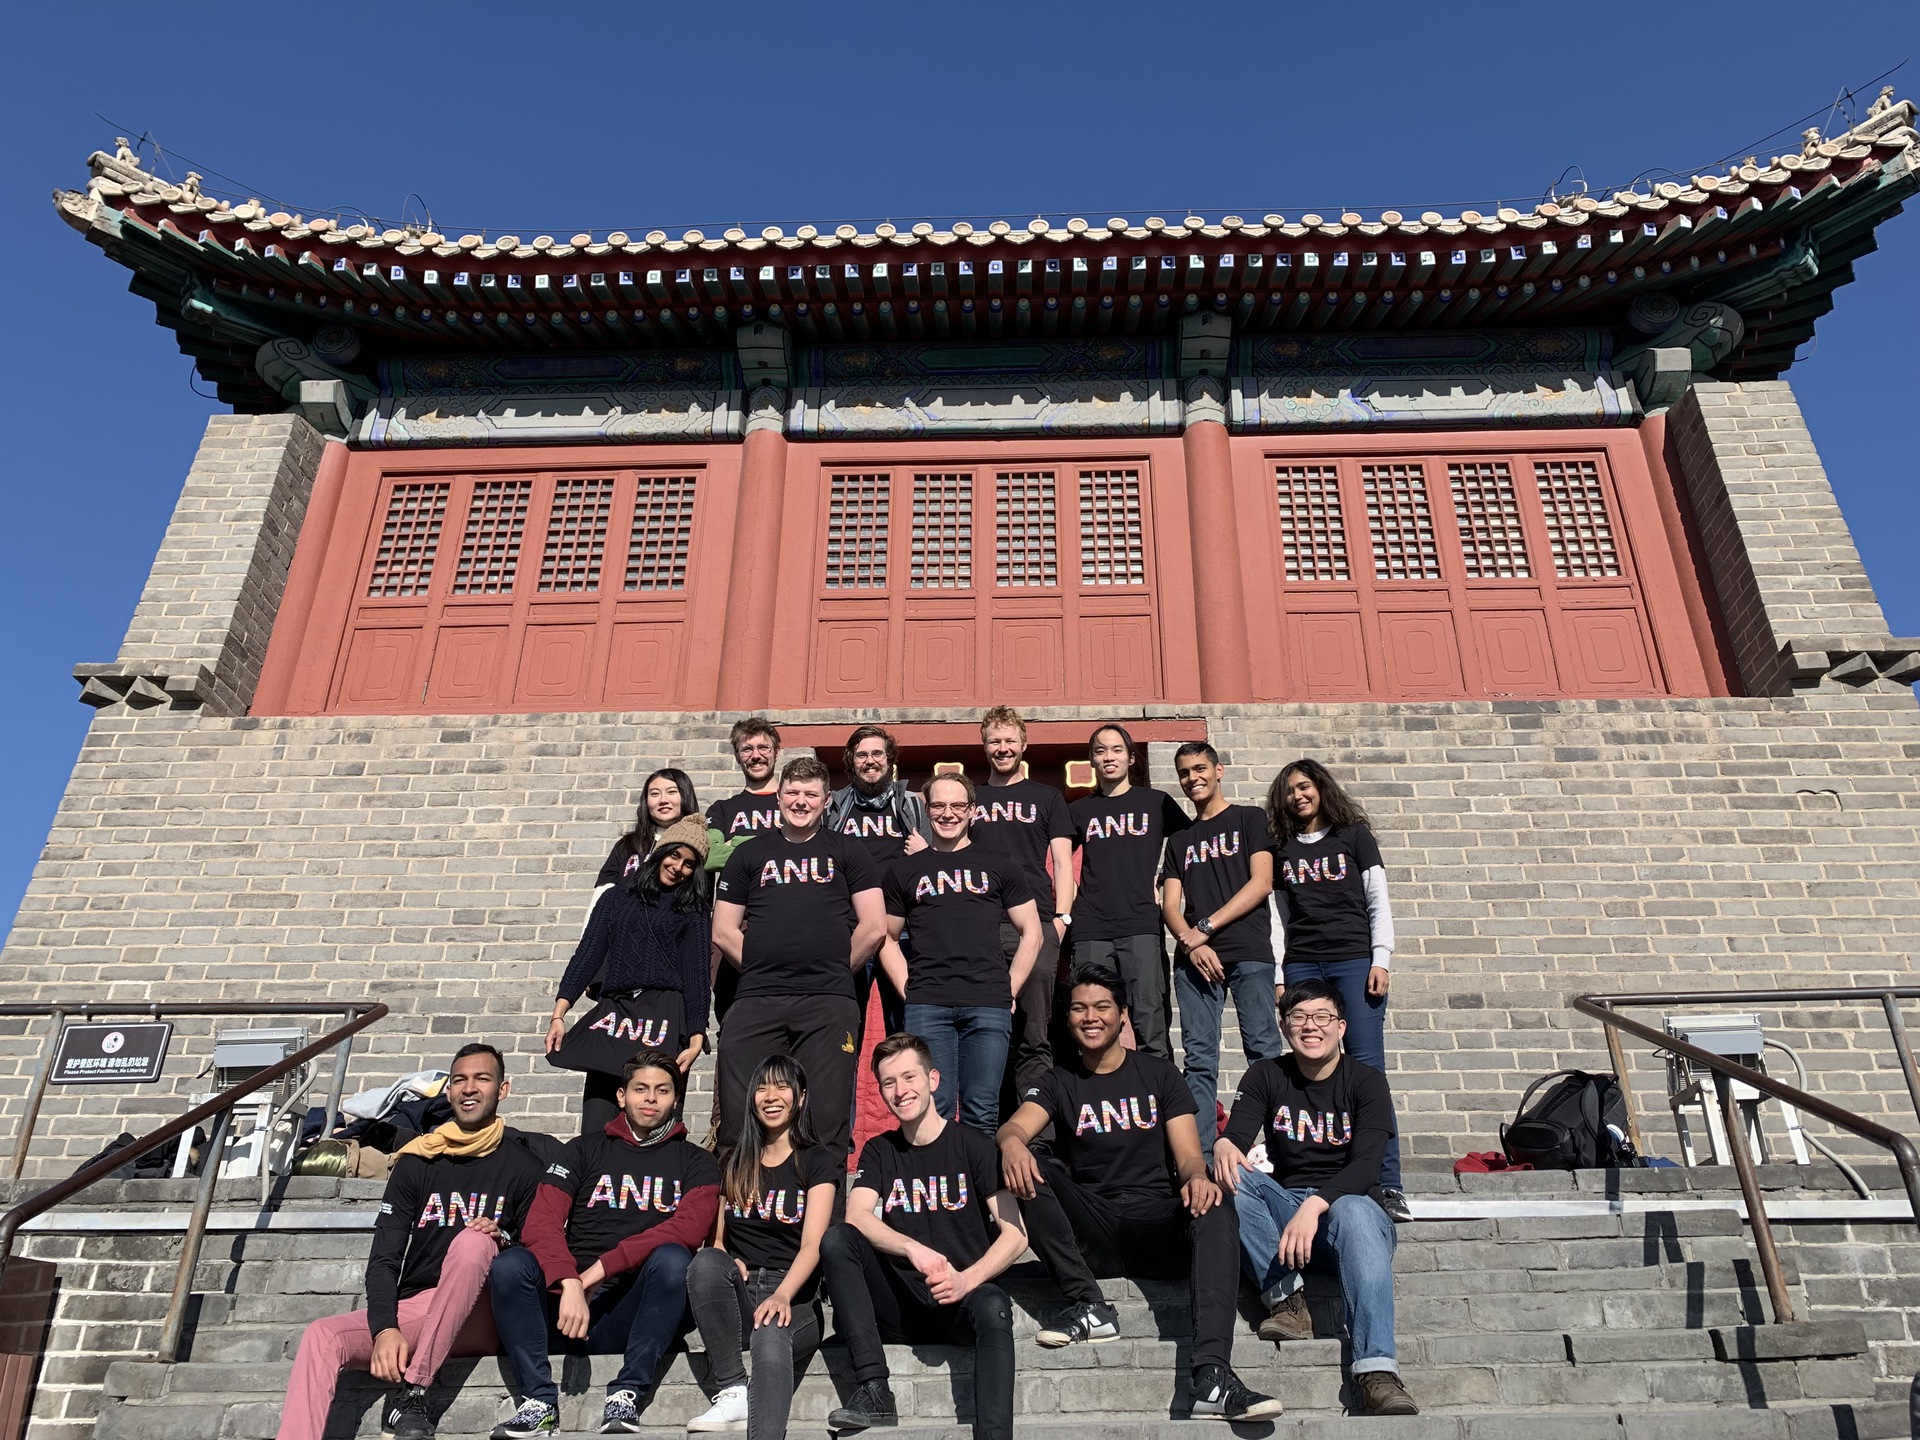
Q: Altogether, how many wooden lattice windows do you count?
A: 12